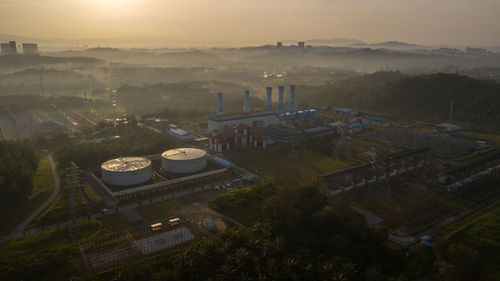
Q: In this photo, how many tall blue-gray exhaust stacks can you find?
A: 5